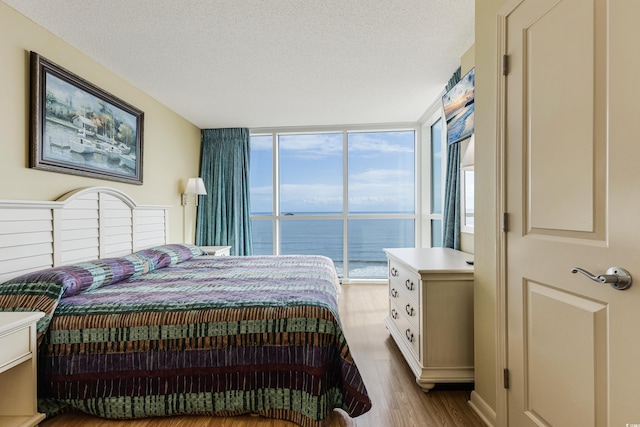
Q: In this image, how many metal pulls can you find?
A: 6